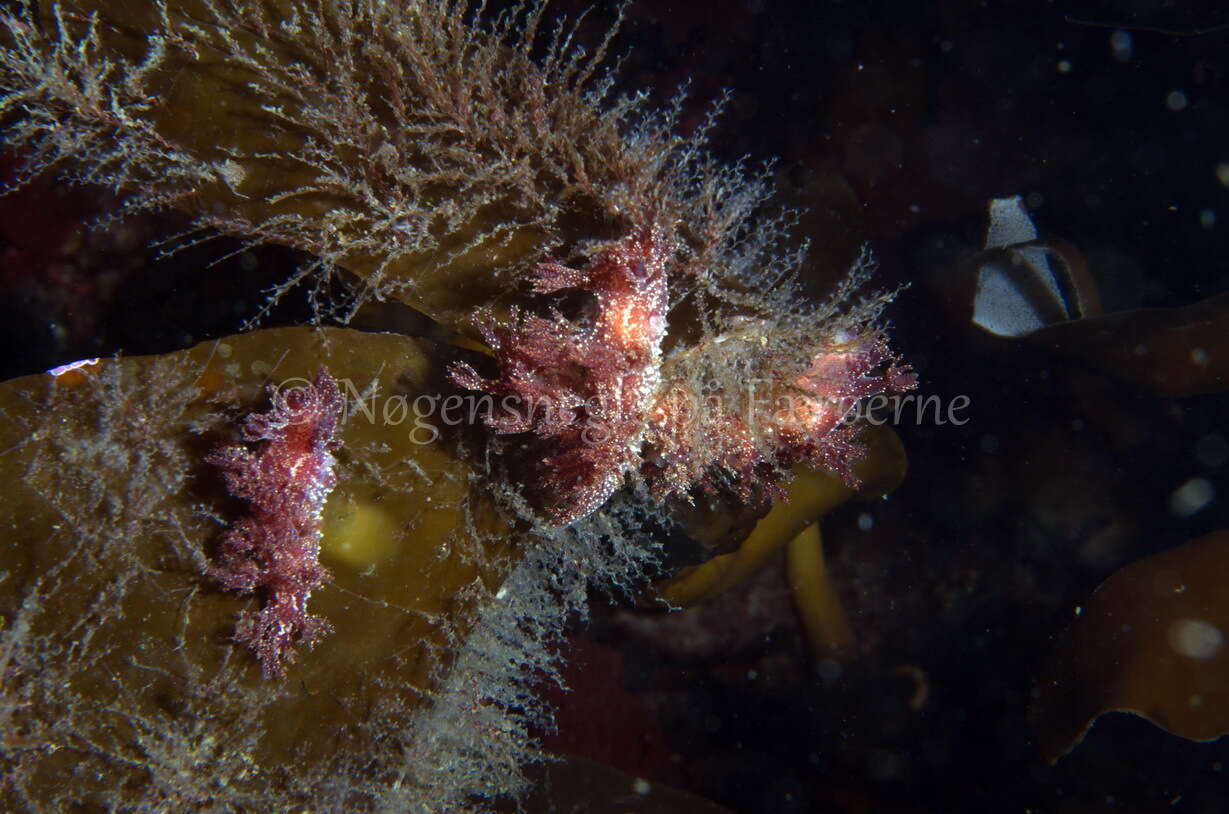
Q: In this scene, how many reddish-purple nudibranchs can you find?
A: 3